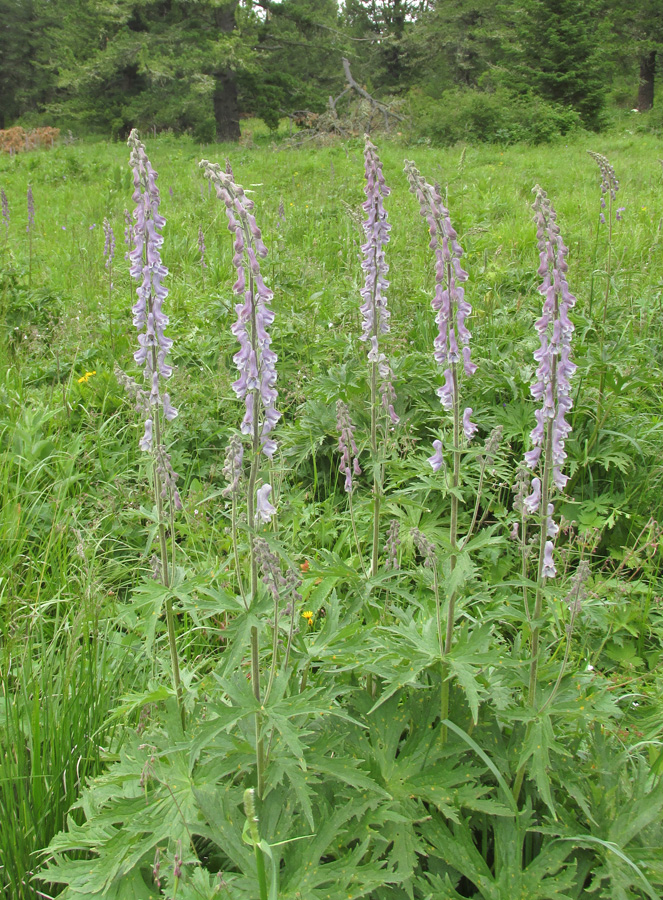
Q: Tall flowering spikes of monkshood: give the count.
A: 5